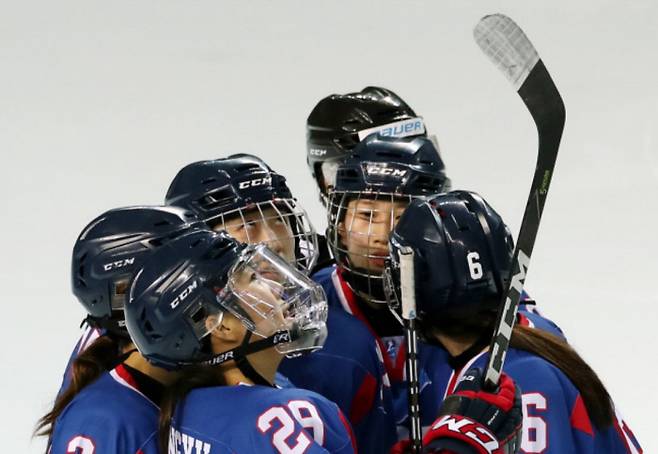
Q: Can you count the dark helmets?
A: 6